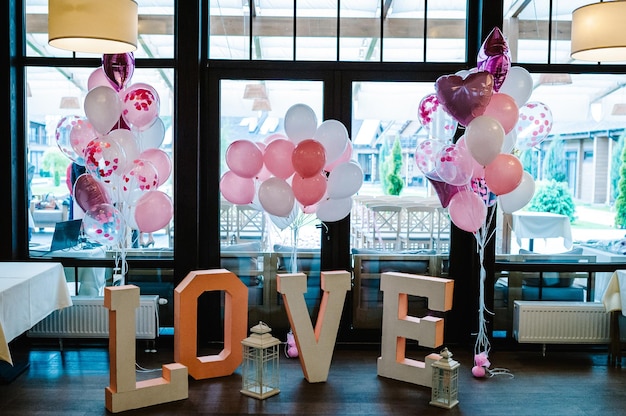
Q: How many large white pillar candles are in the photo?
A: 0